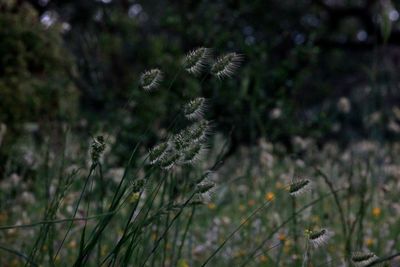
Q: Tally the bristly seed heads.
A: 15